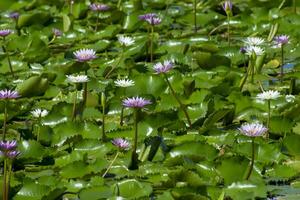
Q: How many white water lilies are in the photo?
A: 7